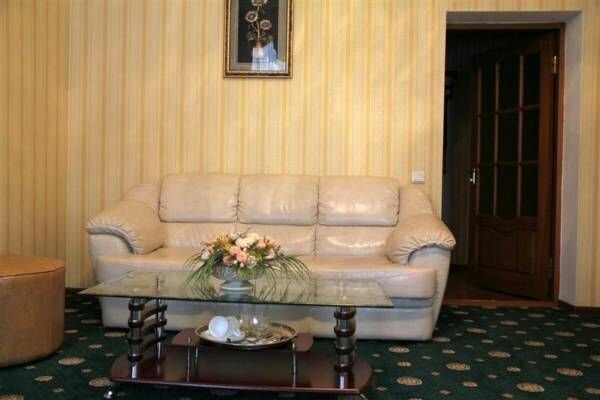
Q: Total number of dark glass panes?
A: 9